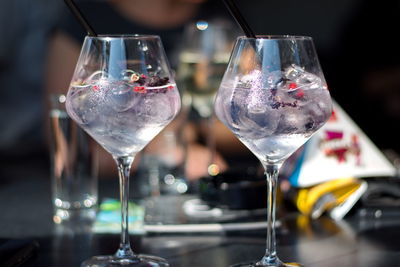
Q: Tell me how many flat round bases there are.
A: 2